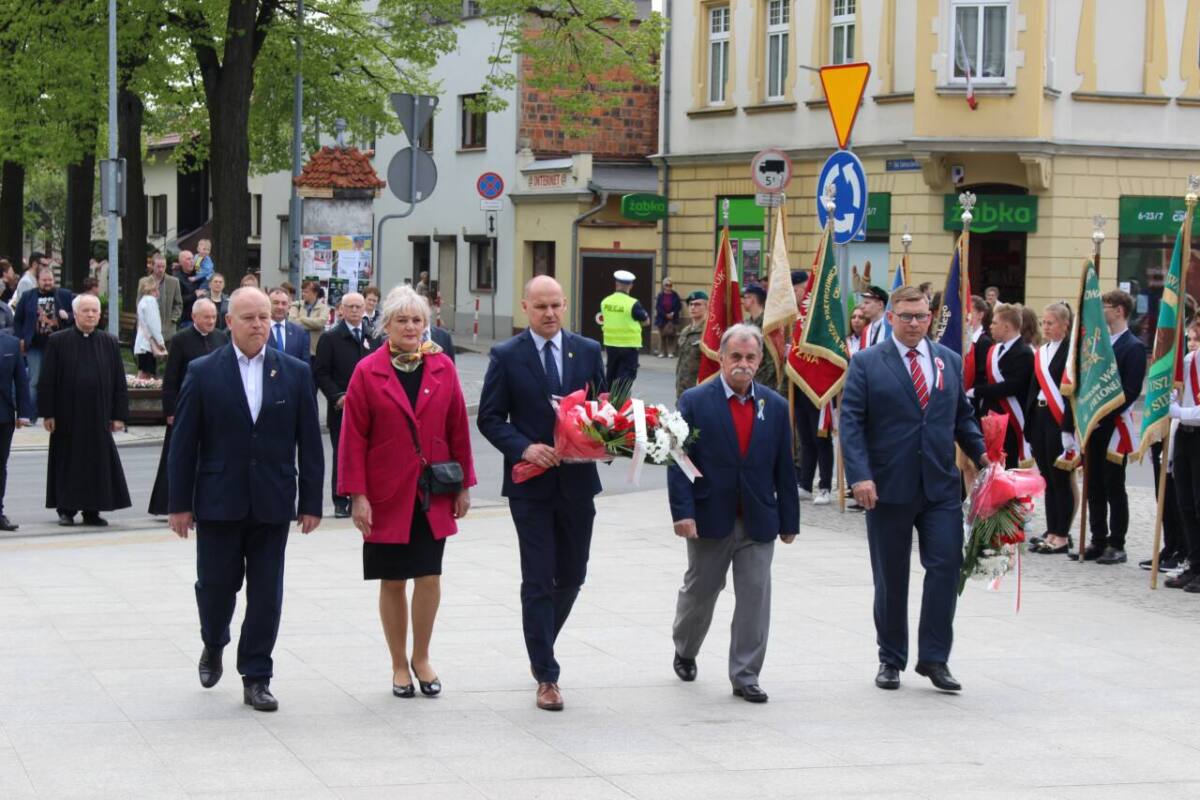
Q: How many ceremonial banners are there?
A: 7